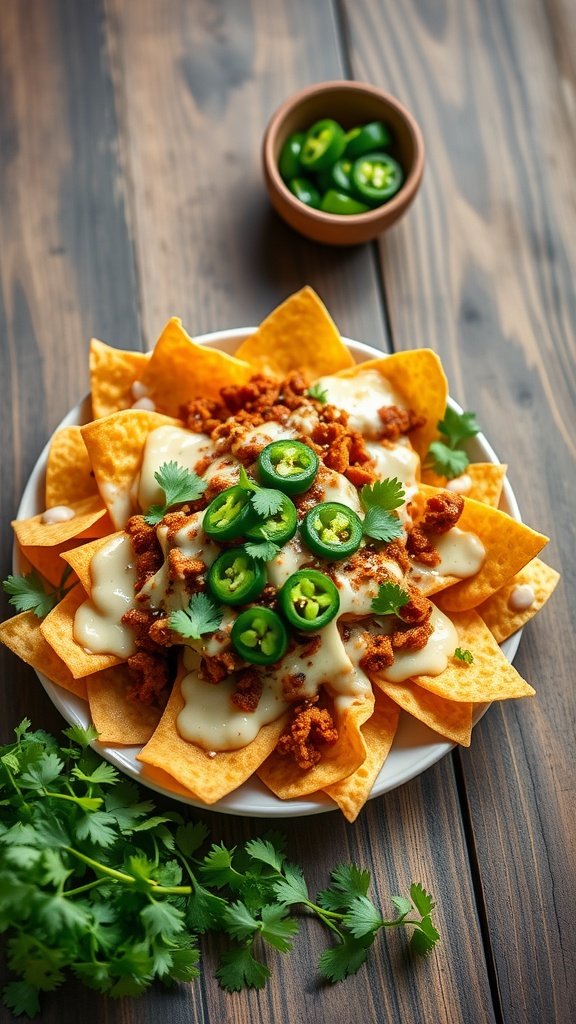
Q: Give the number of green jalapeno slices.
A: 14